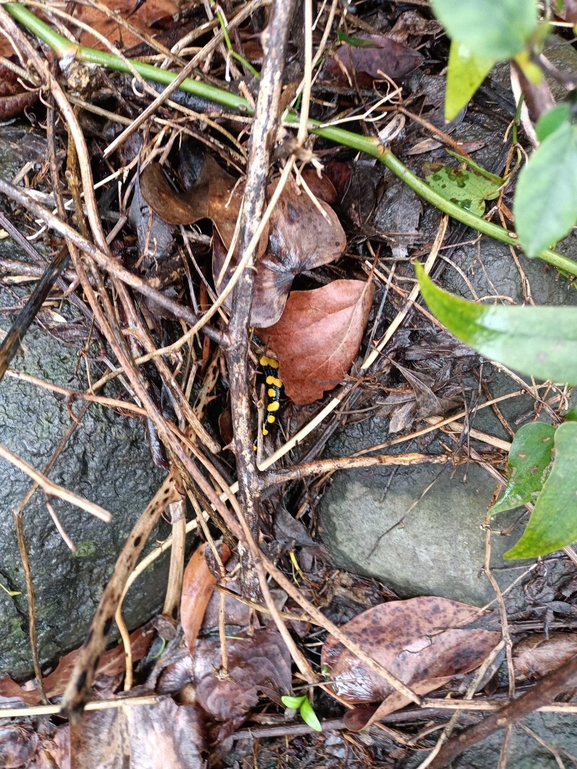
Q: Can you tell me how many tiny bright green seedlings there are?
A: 1